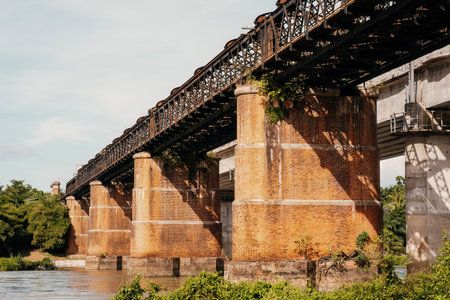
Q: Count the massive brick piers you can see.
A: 4